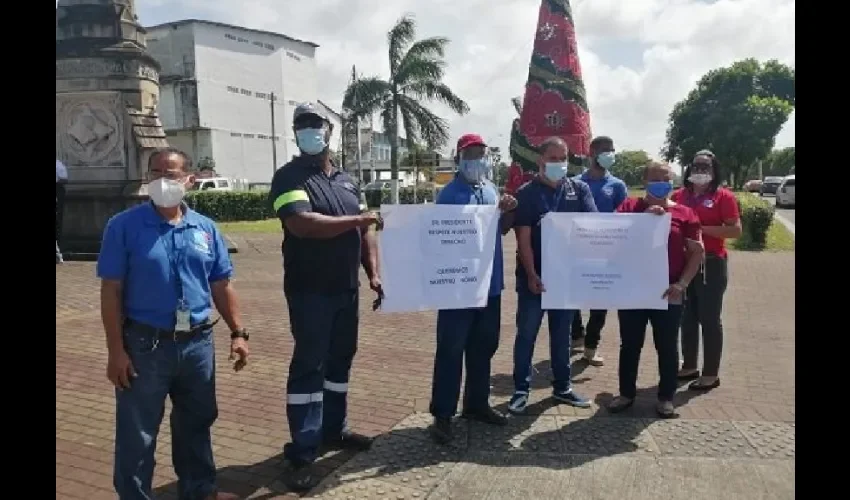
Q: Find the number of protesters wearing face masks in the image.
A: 7